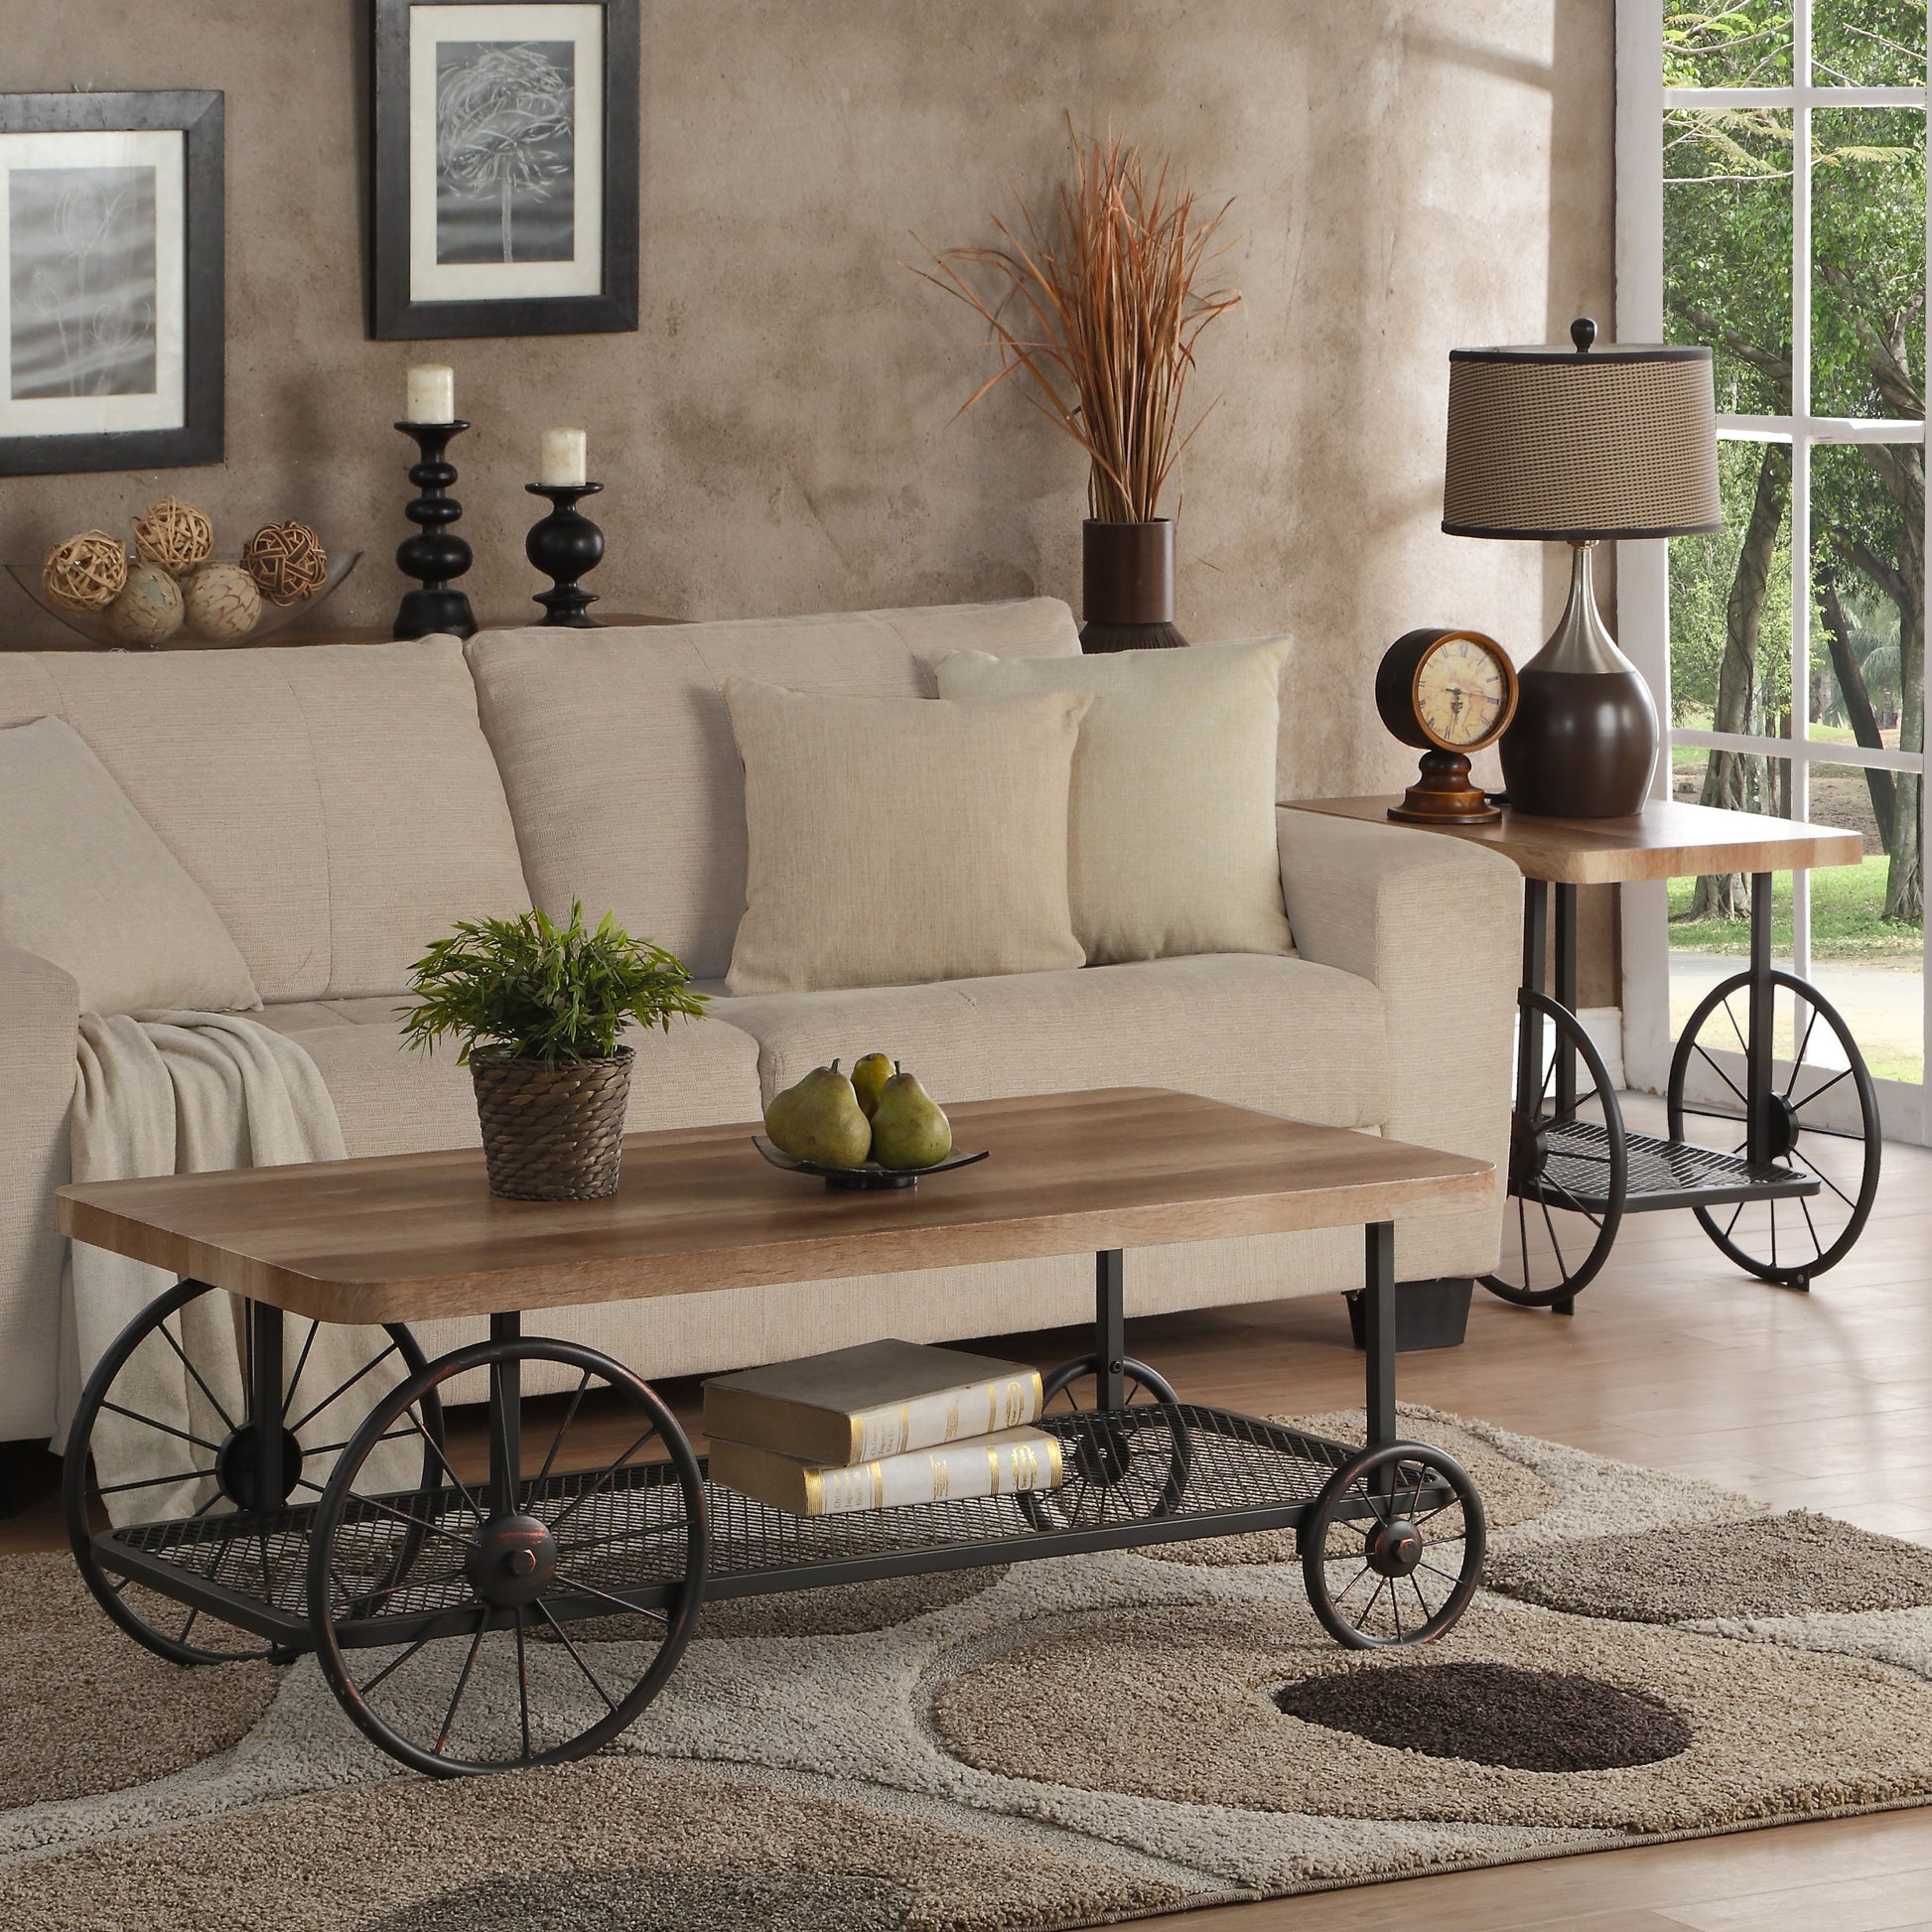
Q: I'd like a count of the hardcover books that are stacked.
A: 2